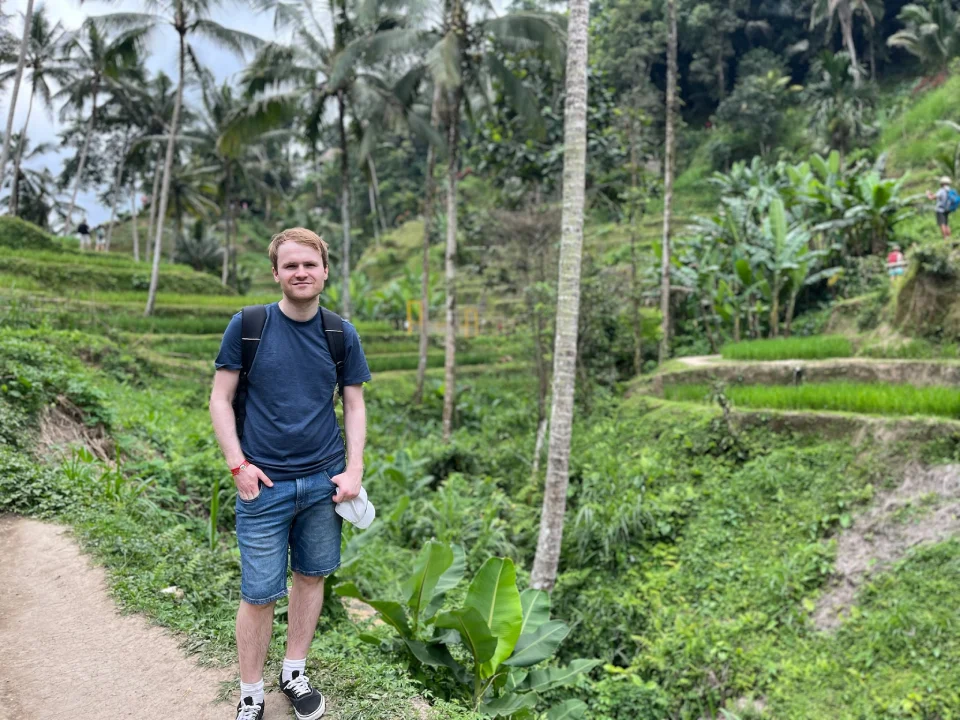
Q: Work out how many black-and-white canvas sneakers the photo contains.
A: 2